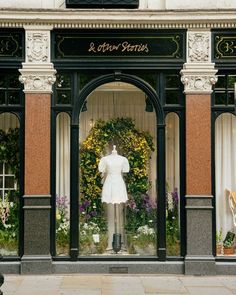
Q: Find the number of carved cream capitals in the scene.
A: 2